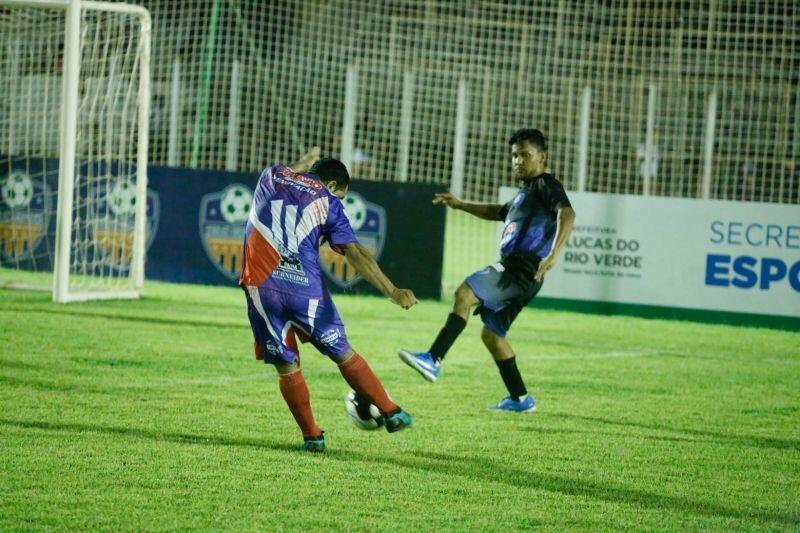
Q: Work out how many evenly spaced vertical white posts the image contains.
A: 8